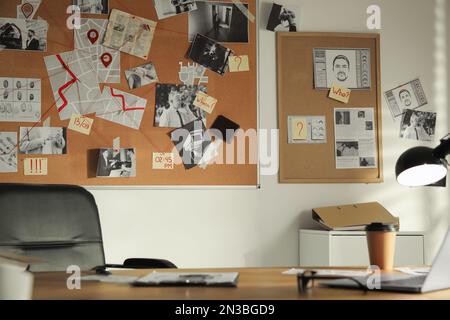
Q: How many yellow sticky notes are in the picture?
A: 7